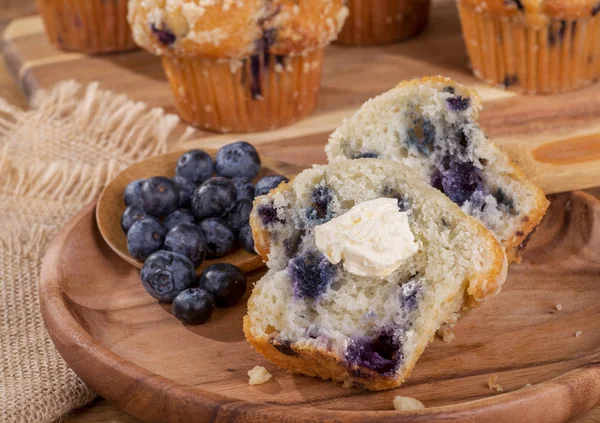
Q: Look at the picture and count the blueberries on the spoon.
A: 15